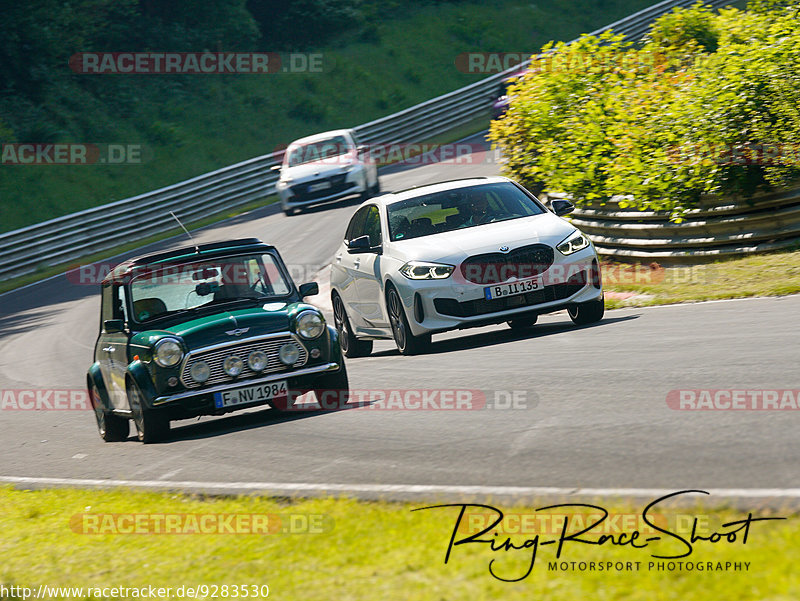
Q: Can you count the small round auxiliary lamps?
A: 4